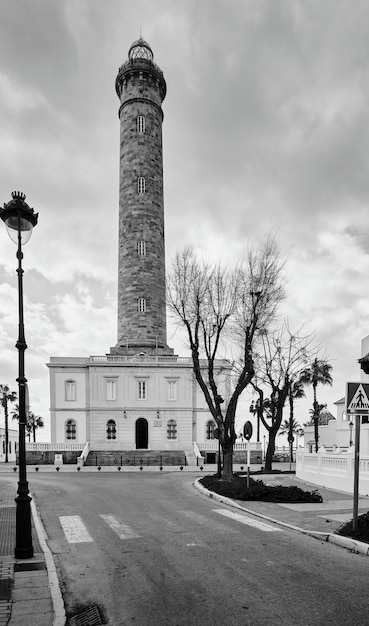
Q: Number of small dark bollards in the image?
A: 12